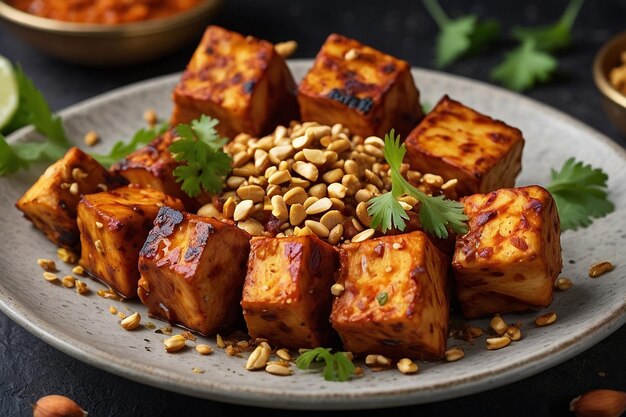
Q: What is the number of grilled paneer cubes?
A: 10